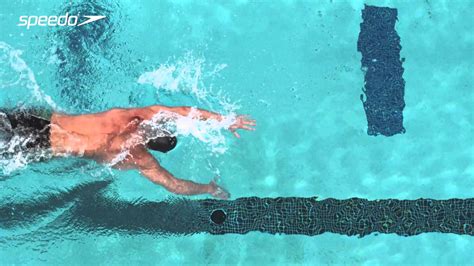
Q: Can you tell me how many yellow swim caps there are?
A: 0